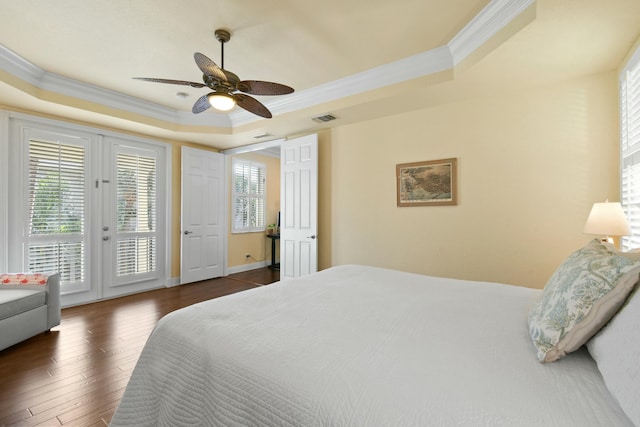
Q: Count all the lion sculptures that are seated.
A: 0